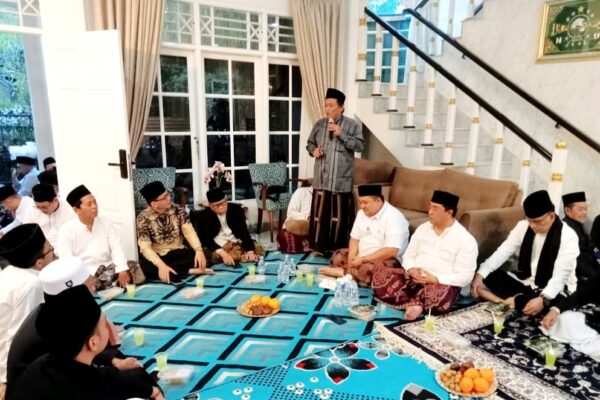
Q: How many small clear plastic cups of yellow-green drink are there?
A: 10